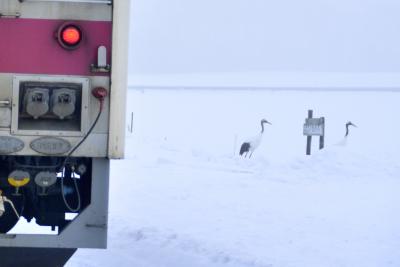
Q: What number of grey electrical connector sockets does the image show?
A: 2